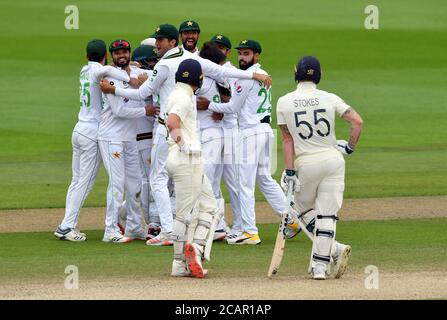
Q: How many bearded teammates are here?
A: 3